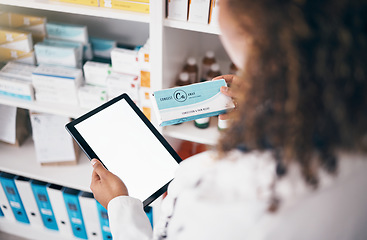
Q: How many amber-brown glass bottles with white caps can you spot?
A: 4